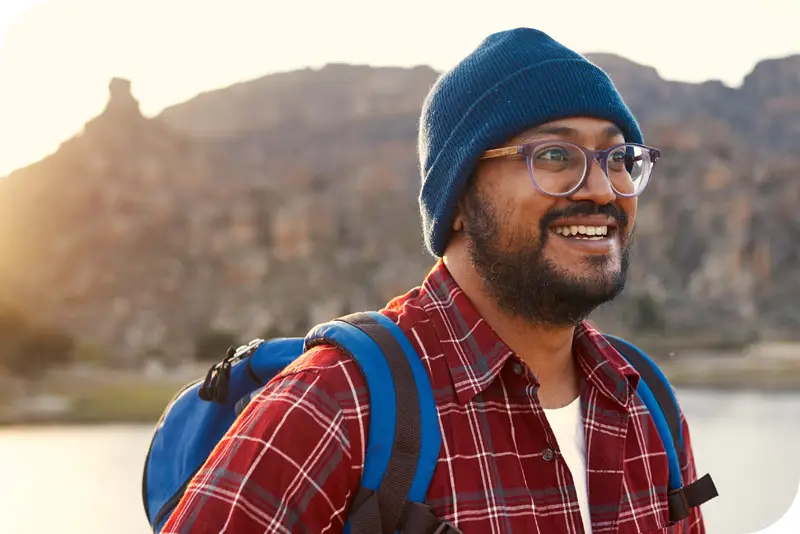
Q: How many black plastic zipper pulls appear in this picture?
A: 2